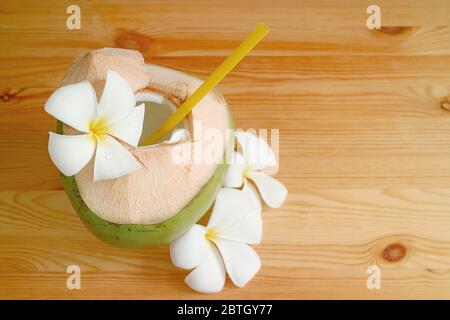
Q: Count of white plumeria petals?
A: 15